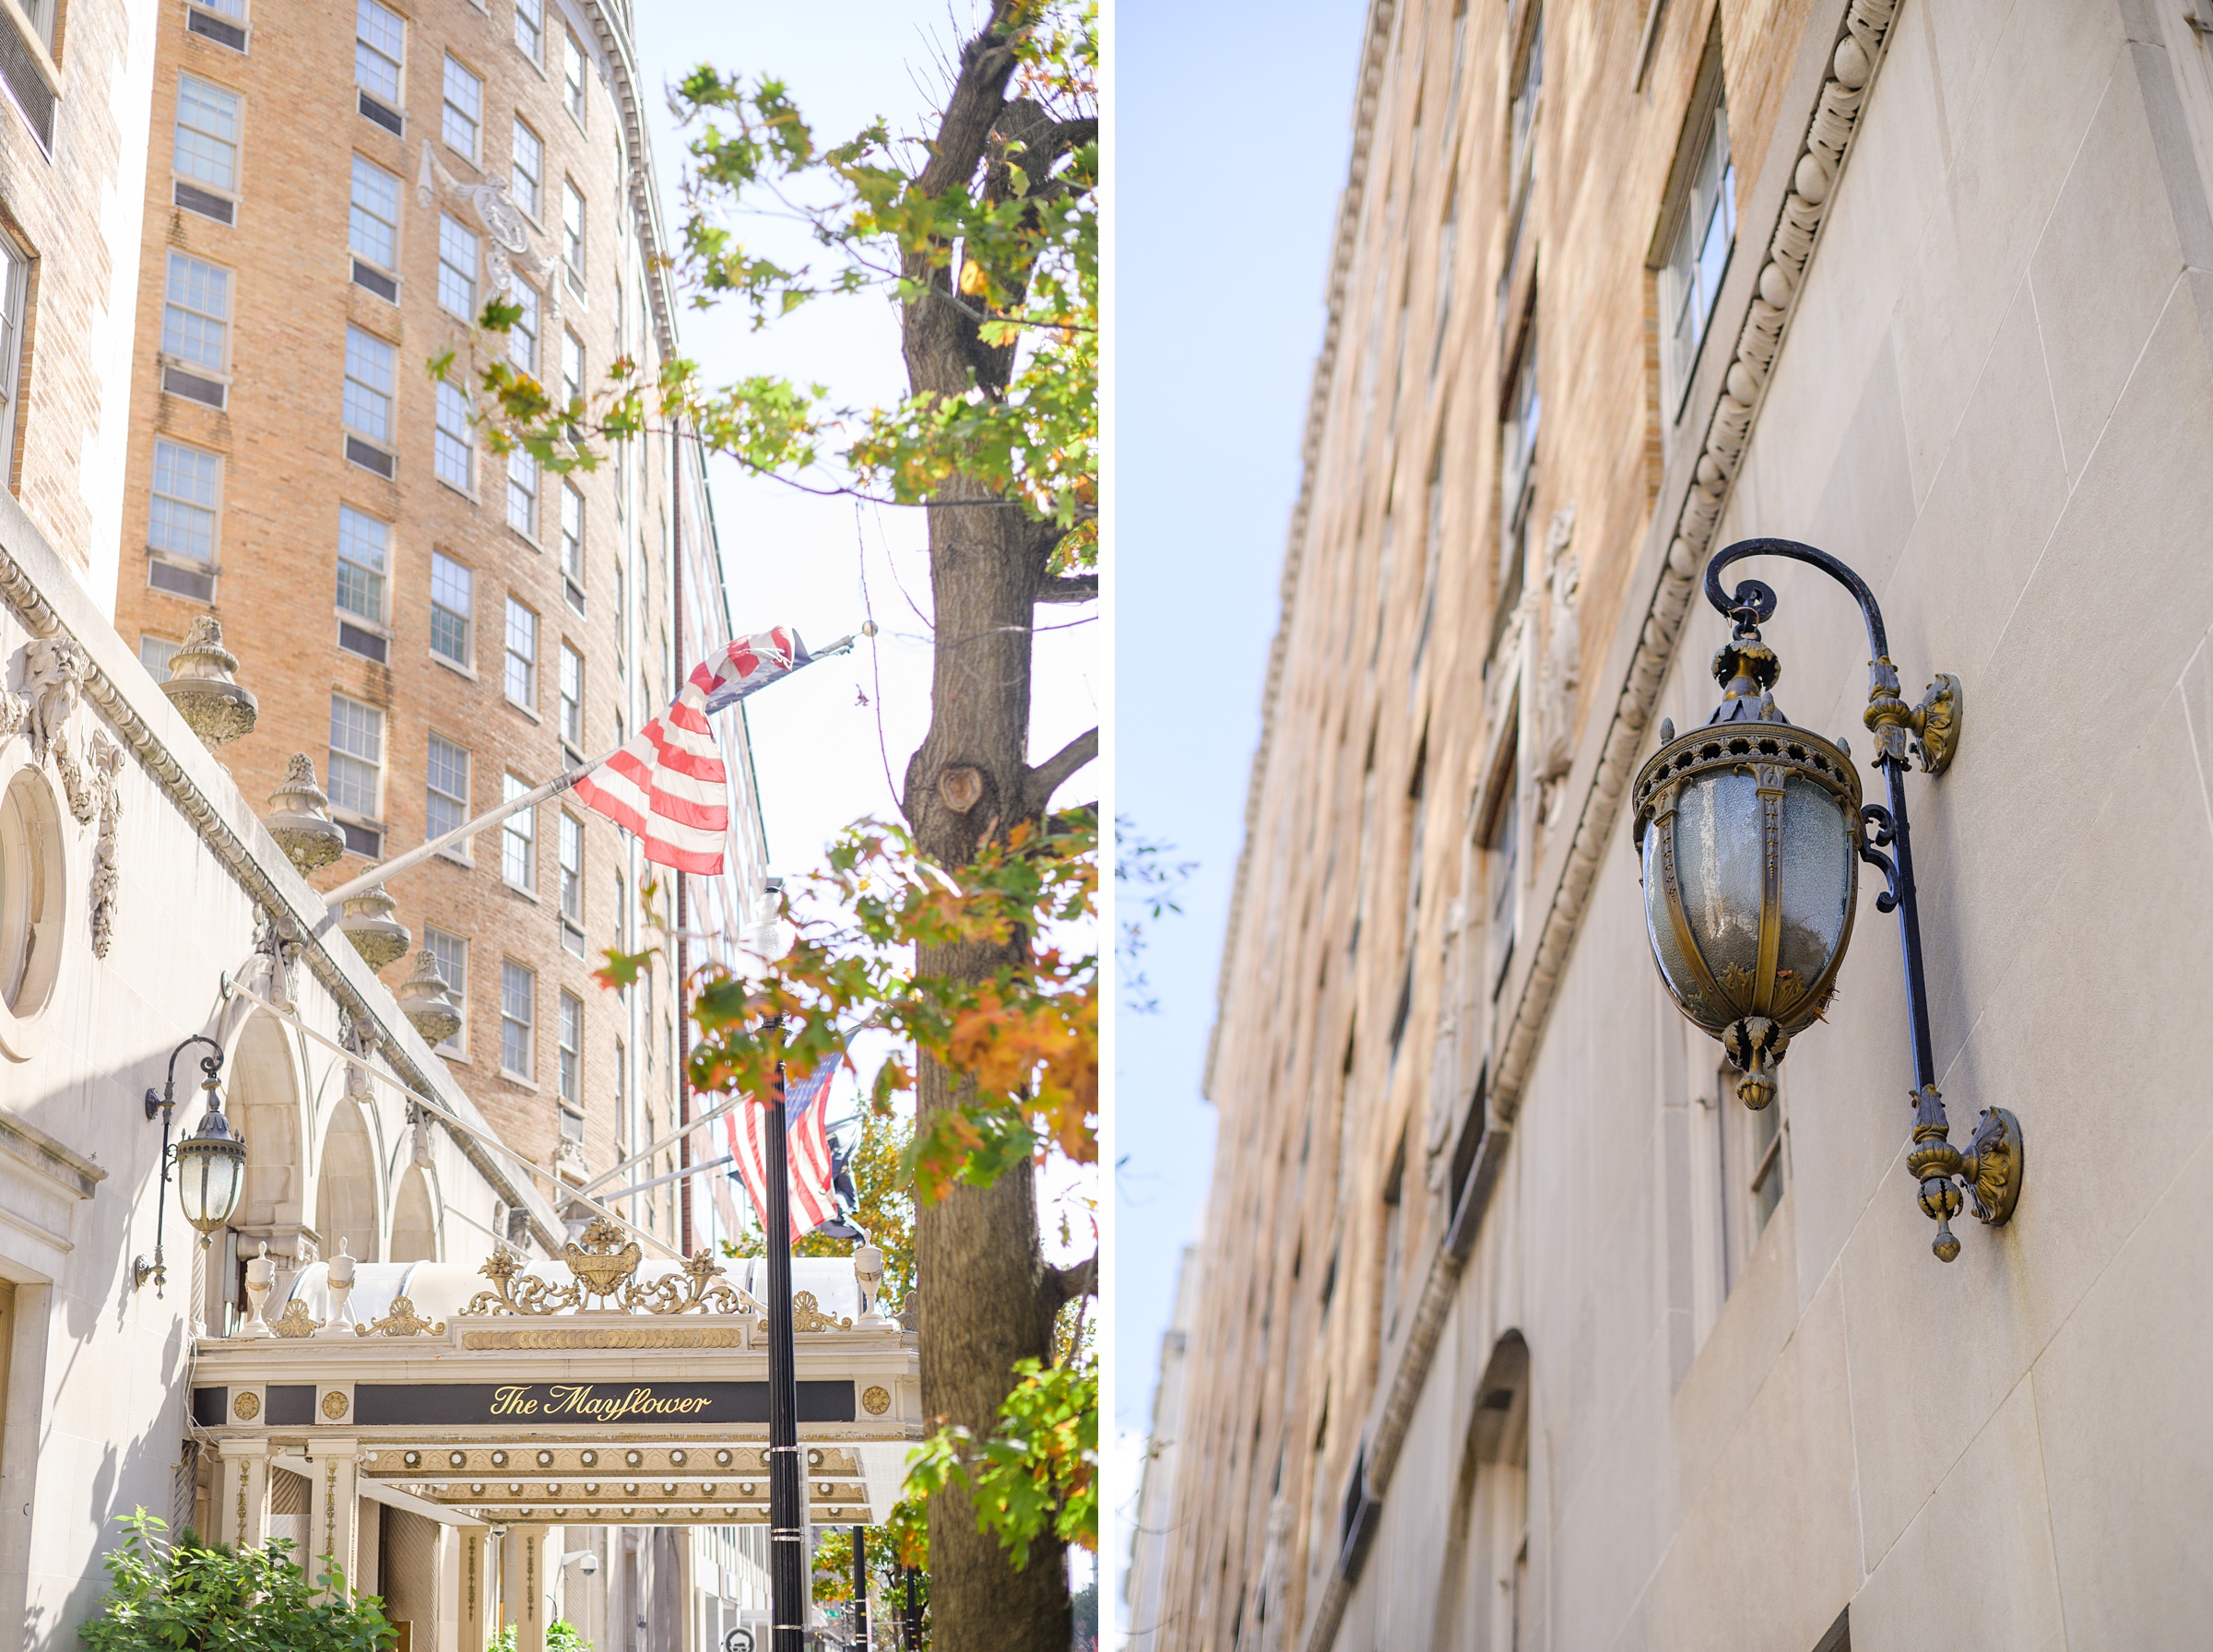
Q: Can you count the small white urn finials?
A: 3